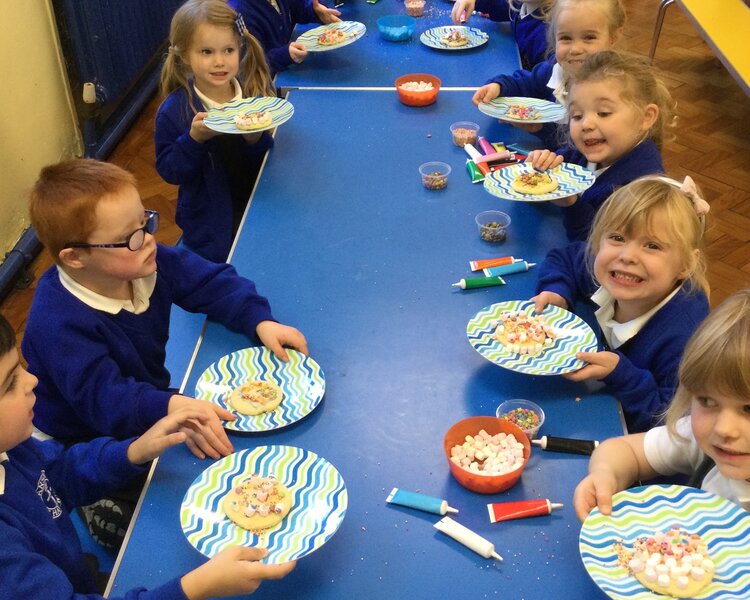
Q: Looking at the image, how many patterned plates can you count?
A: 9